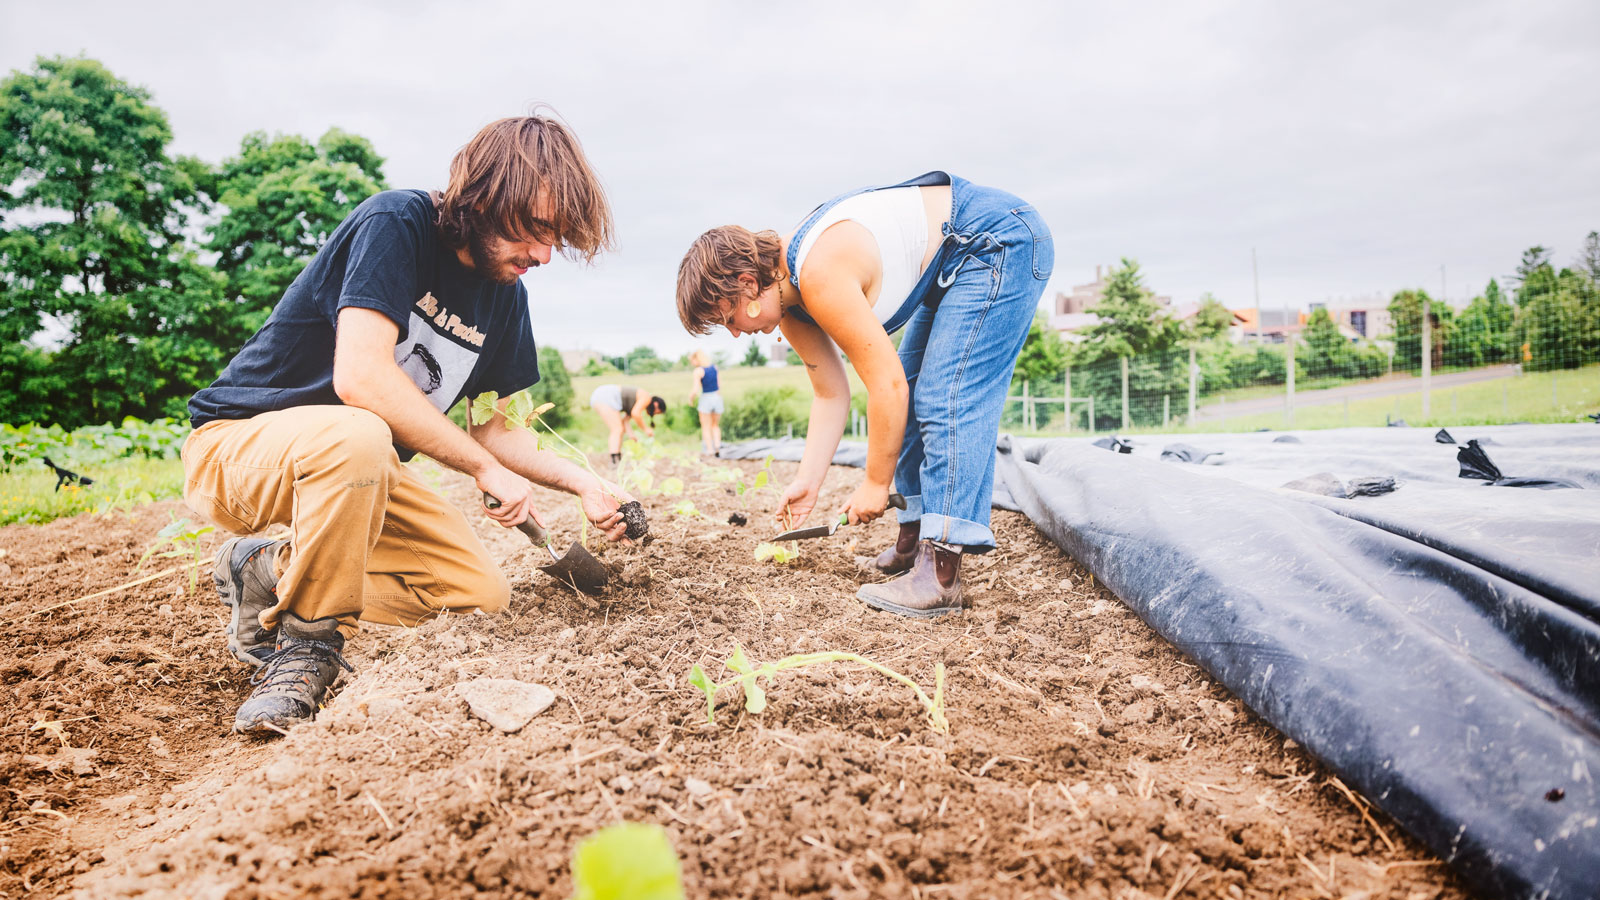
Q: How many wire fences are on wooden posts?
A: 1